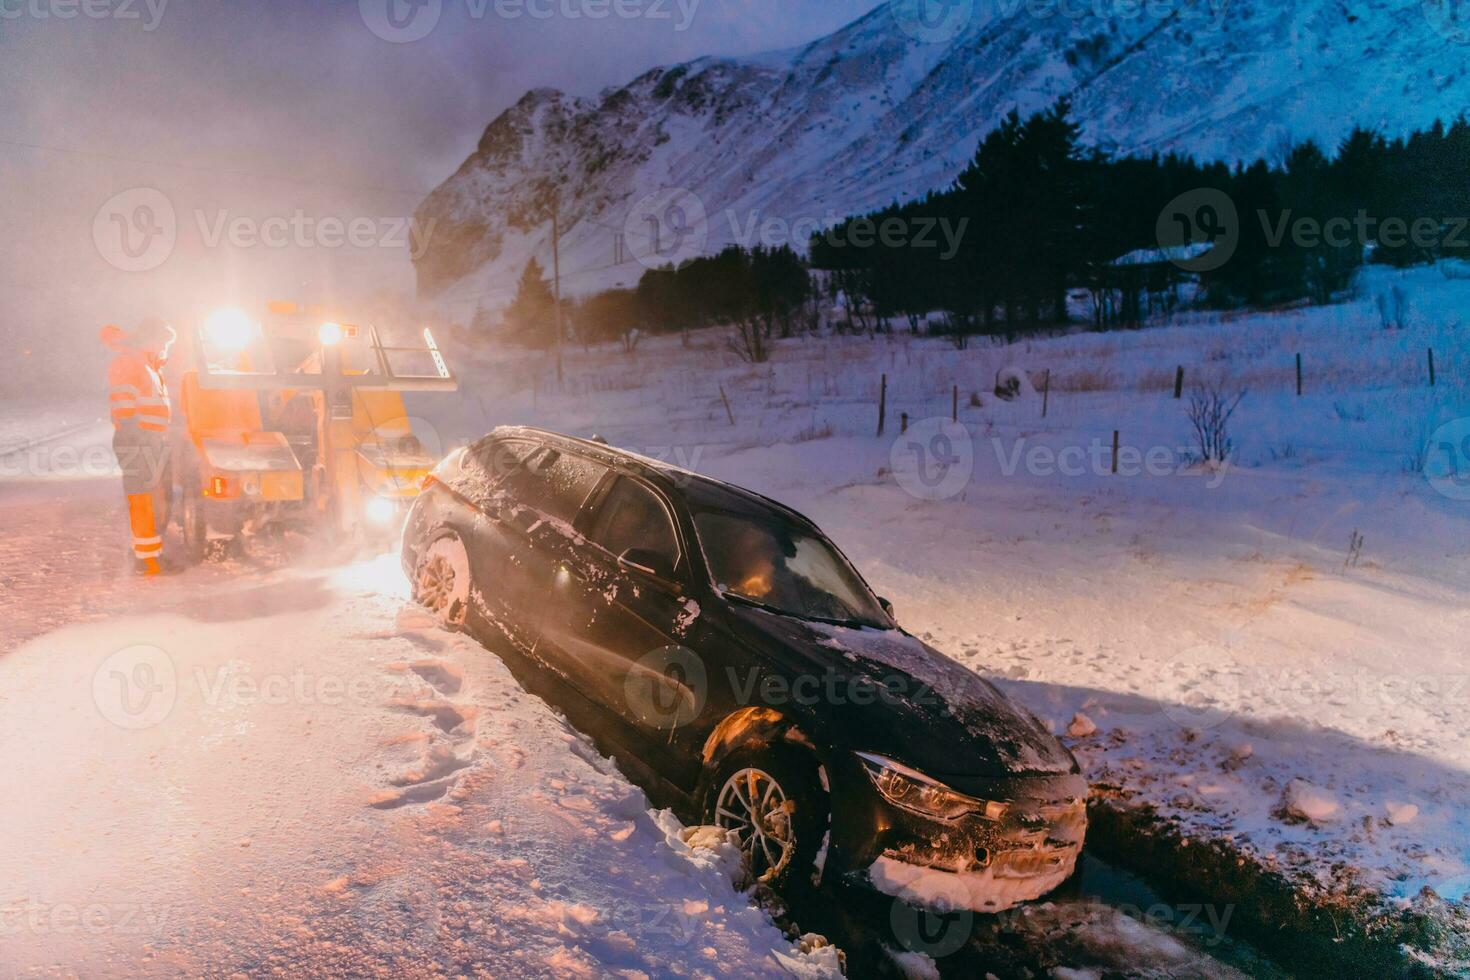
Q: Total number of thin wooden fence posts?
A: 9